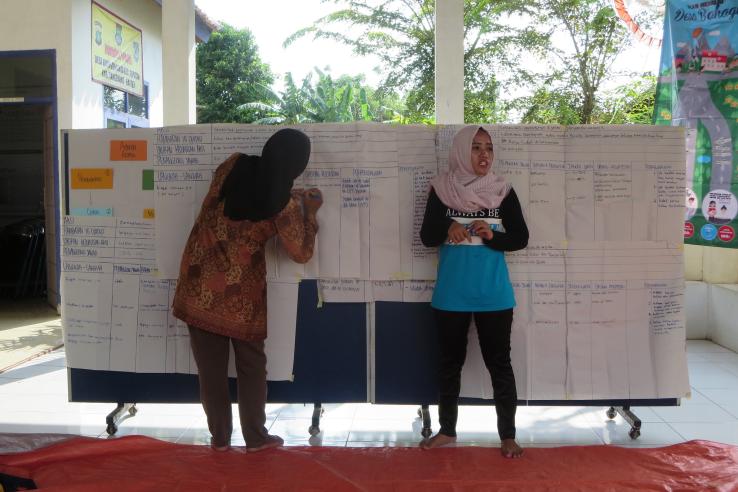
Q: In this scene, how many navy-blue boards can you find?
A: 2